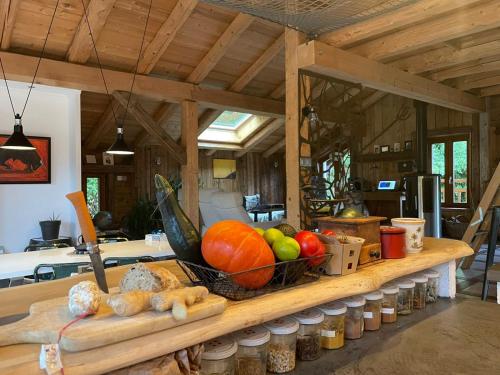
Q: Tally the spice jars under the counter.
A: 11